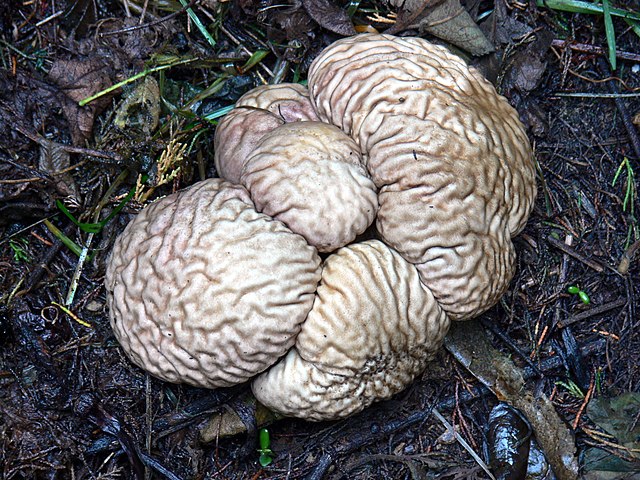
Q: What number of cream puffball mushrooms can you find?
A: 6